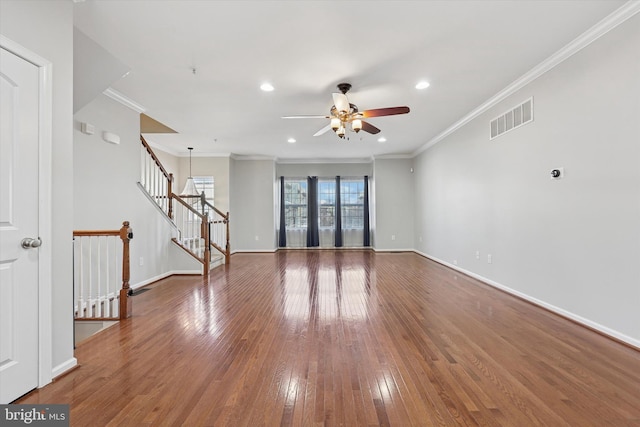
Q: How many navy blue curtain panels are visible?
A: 4